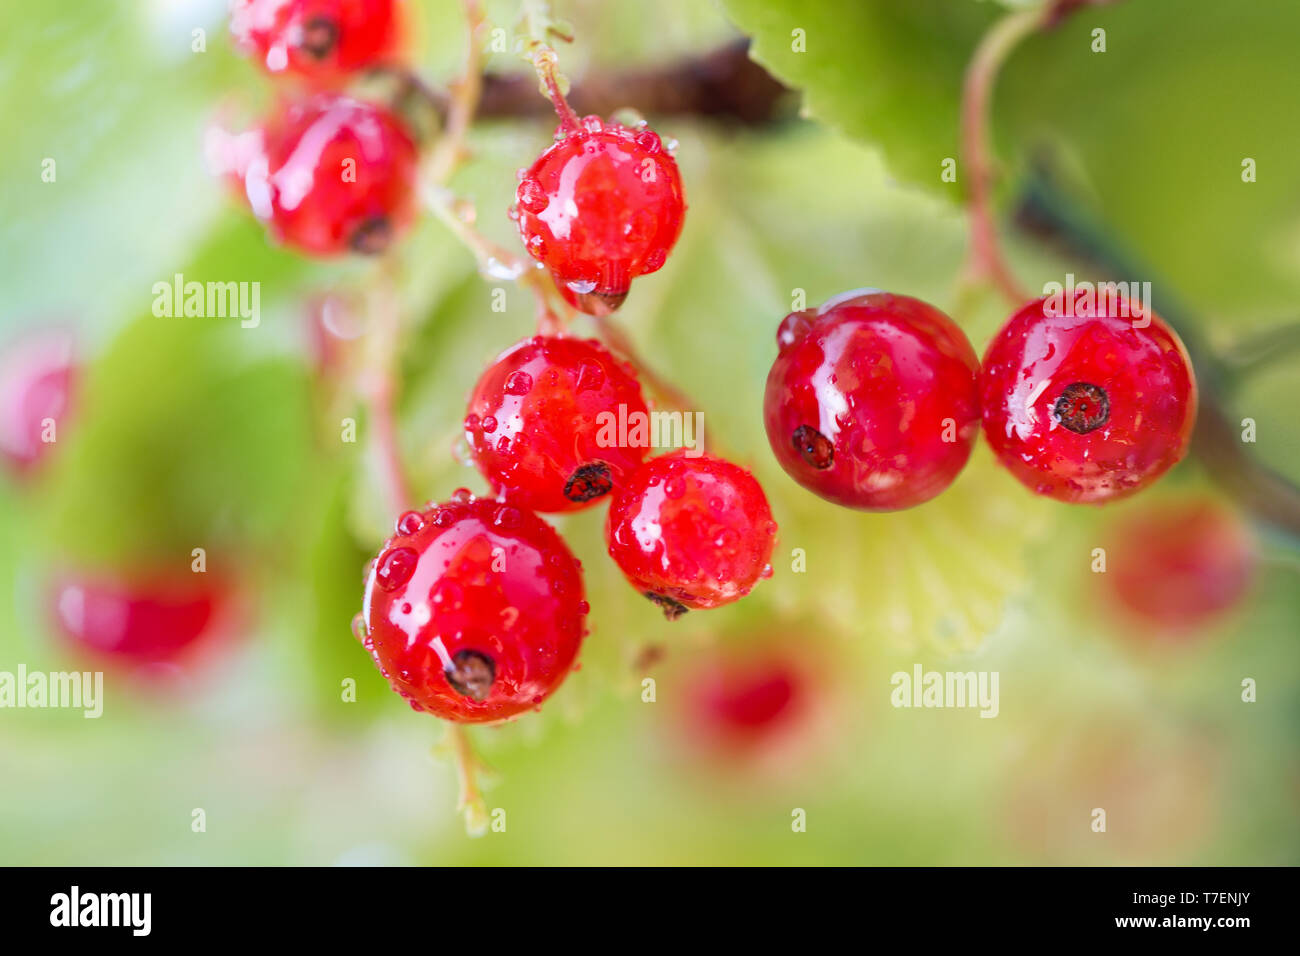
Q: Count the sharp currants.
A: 6